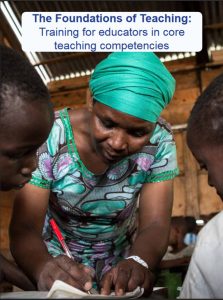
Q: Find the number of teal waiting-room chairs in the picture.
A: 0